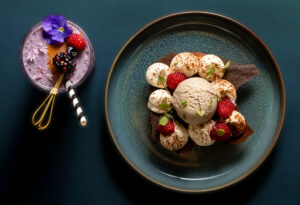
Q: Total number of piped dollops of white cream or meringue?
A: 8